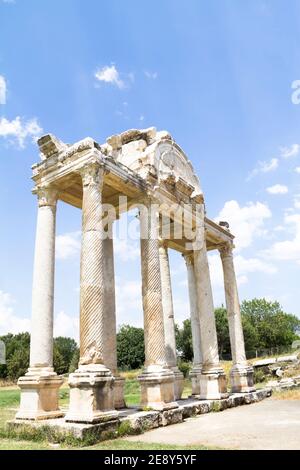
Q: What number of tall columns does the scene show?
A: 8